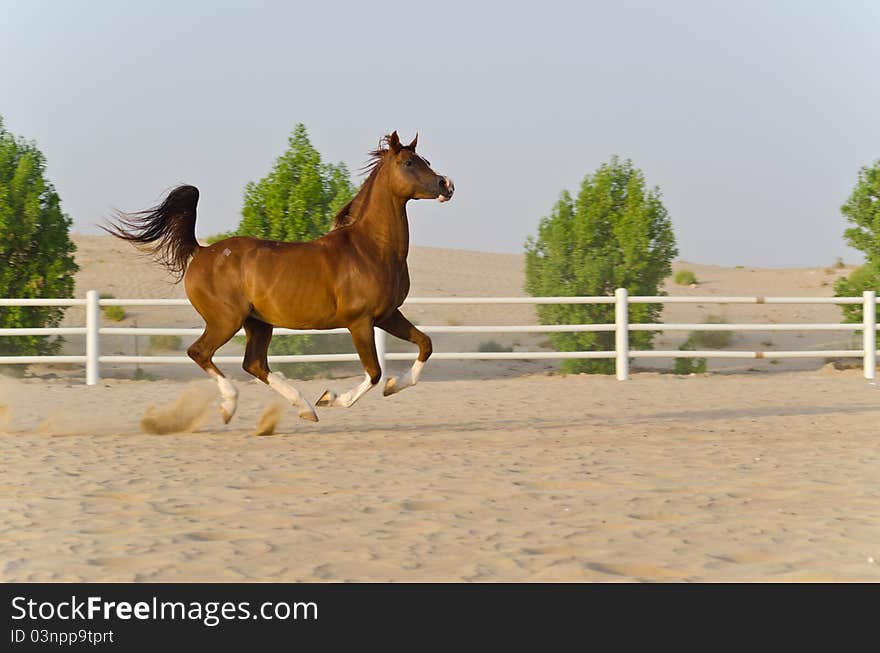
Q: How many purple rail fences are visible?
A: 0